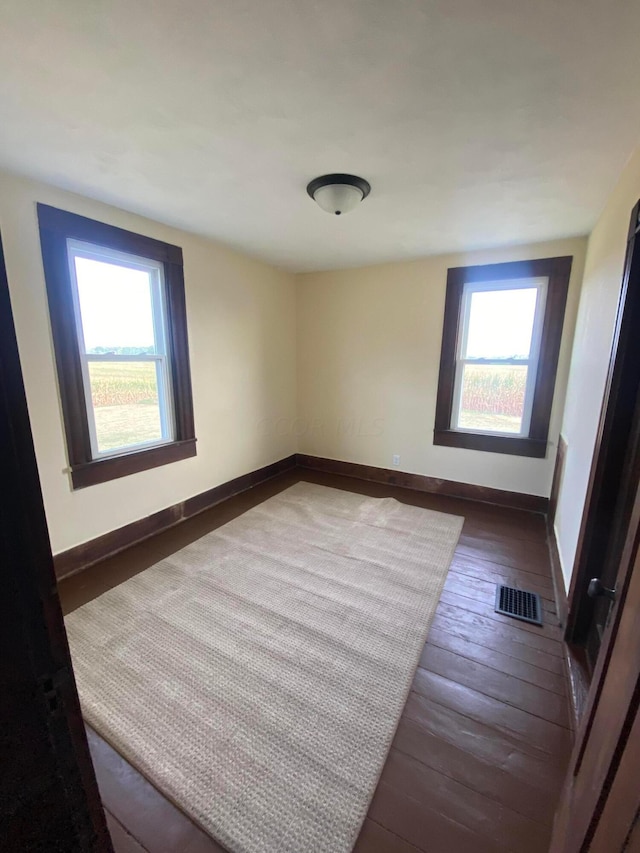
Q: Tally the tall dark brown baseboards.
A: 3